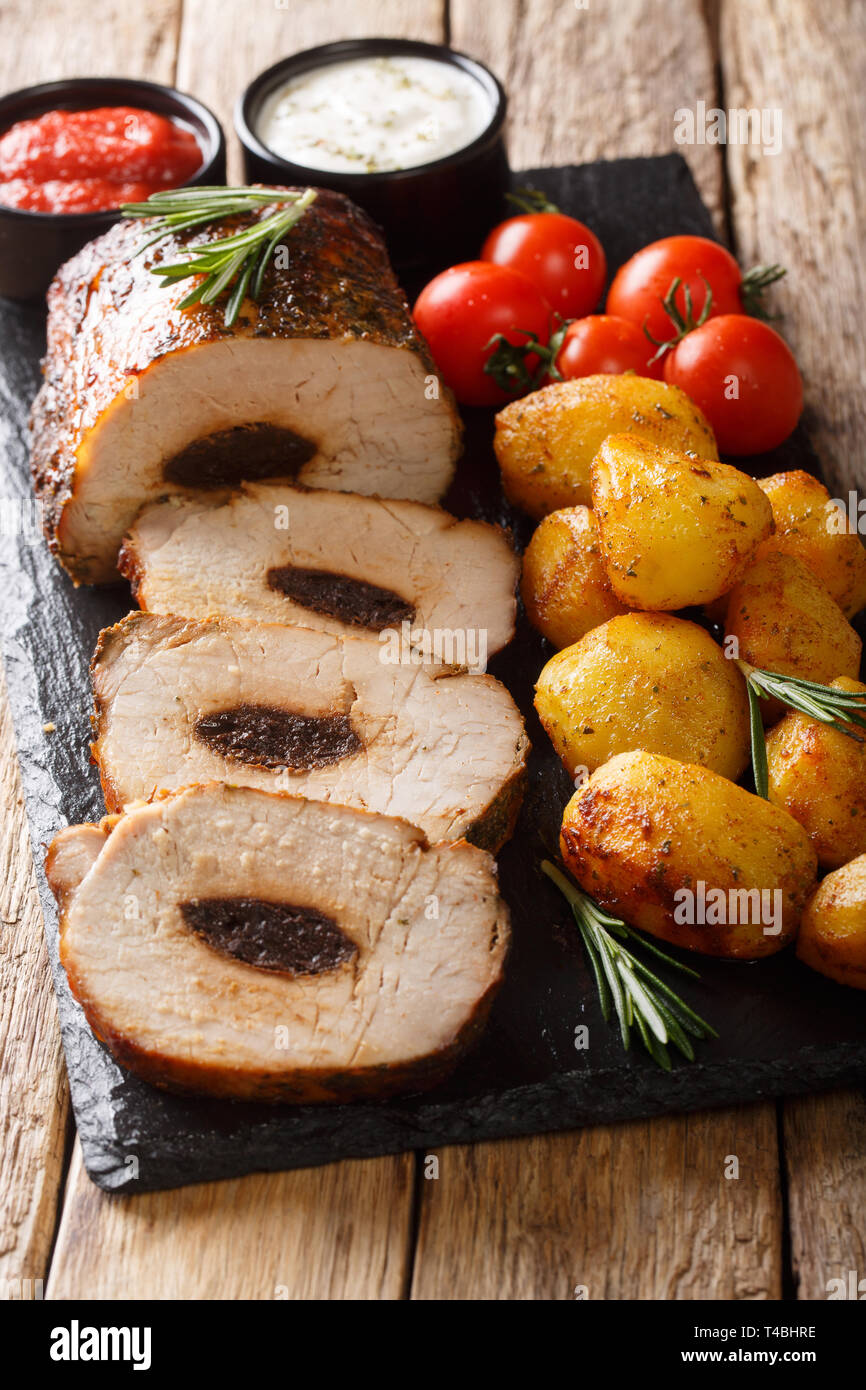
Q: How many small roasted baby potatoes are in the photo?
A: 9